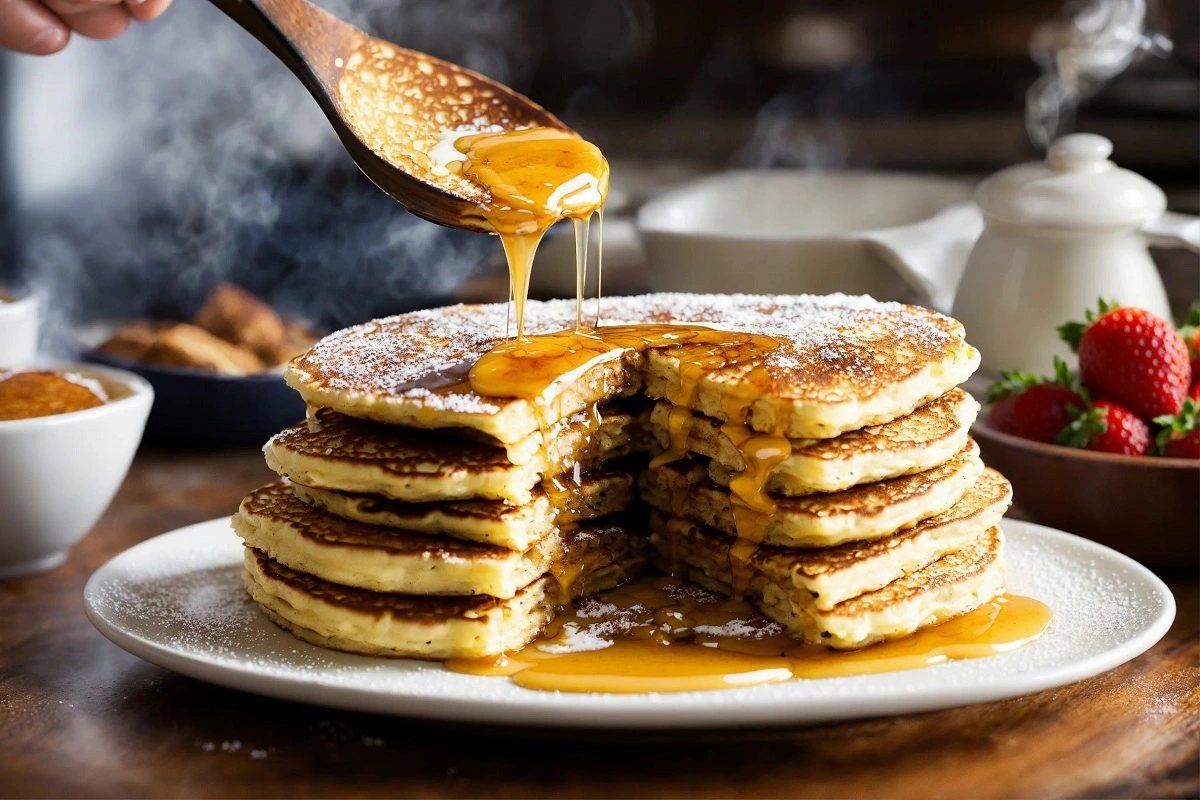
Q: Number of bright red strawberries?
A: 5